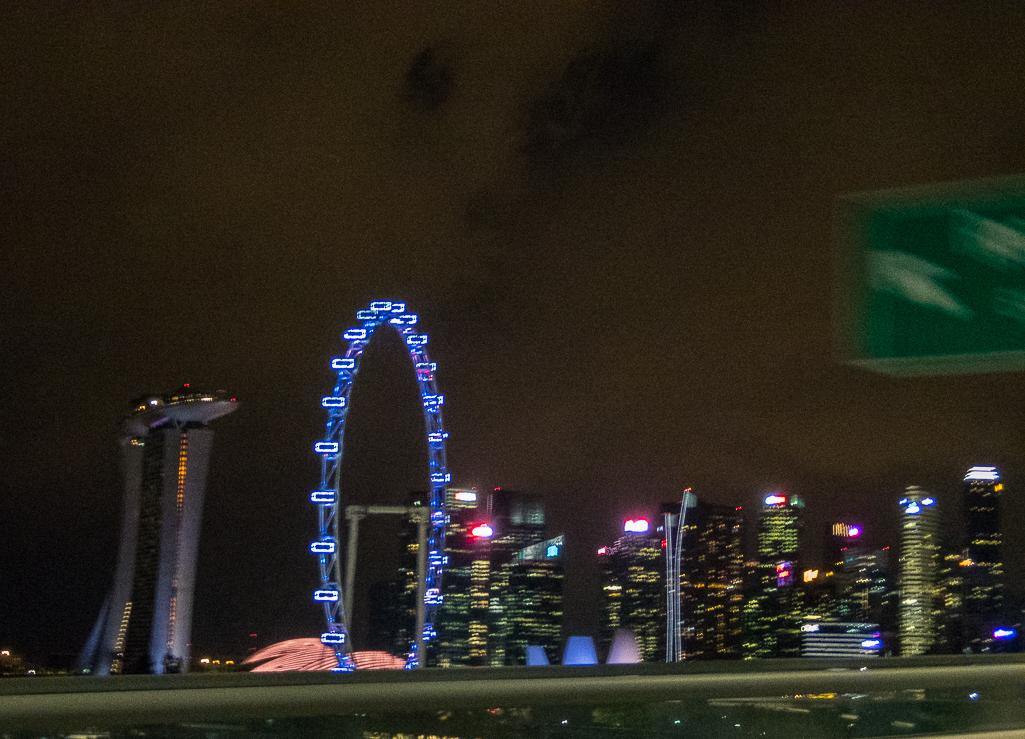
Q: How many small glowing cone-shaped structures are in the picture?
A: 3